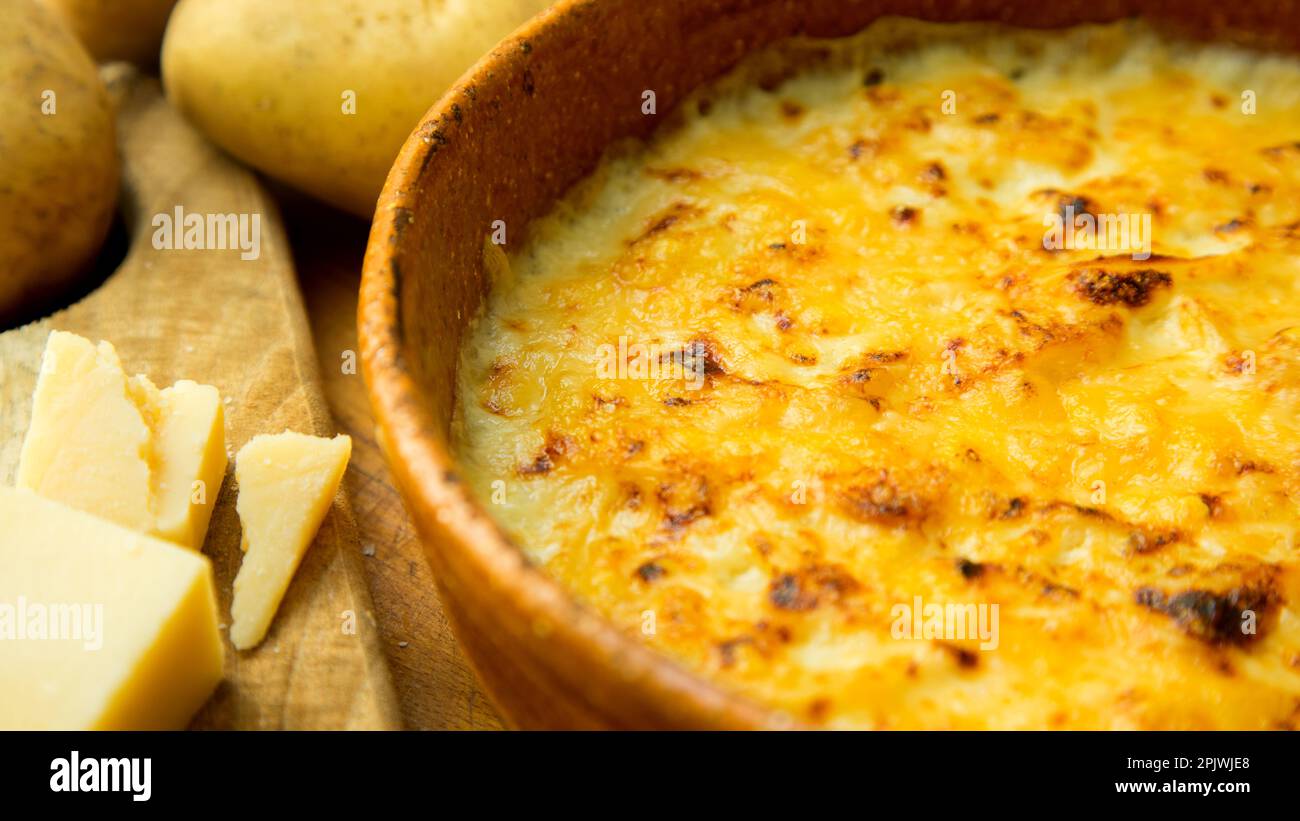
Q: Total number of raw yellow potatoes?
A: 3